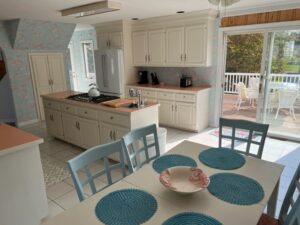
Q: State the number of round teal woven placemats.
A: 5